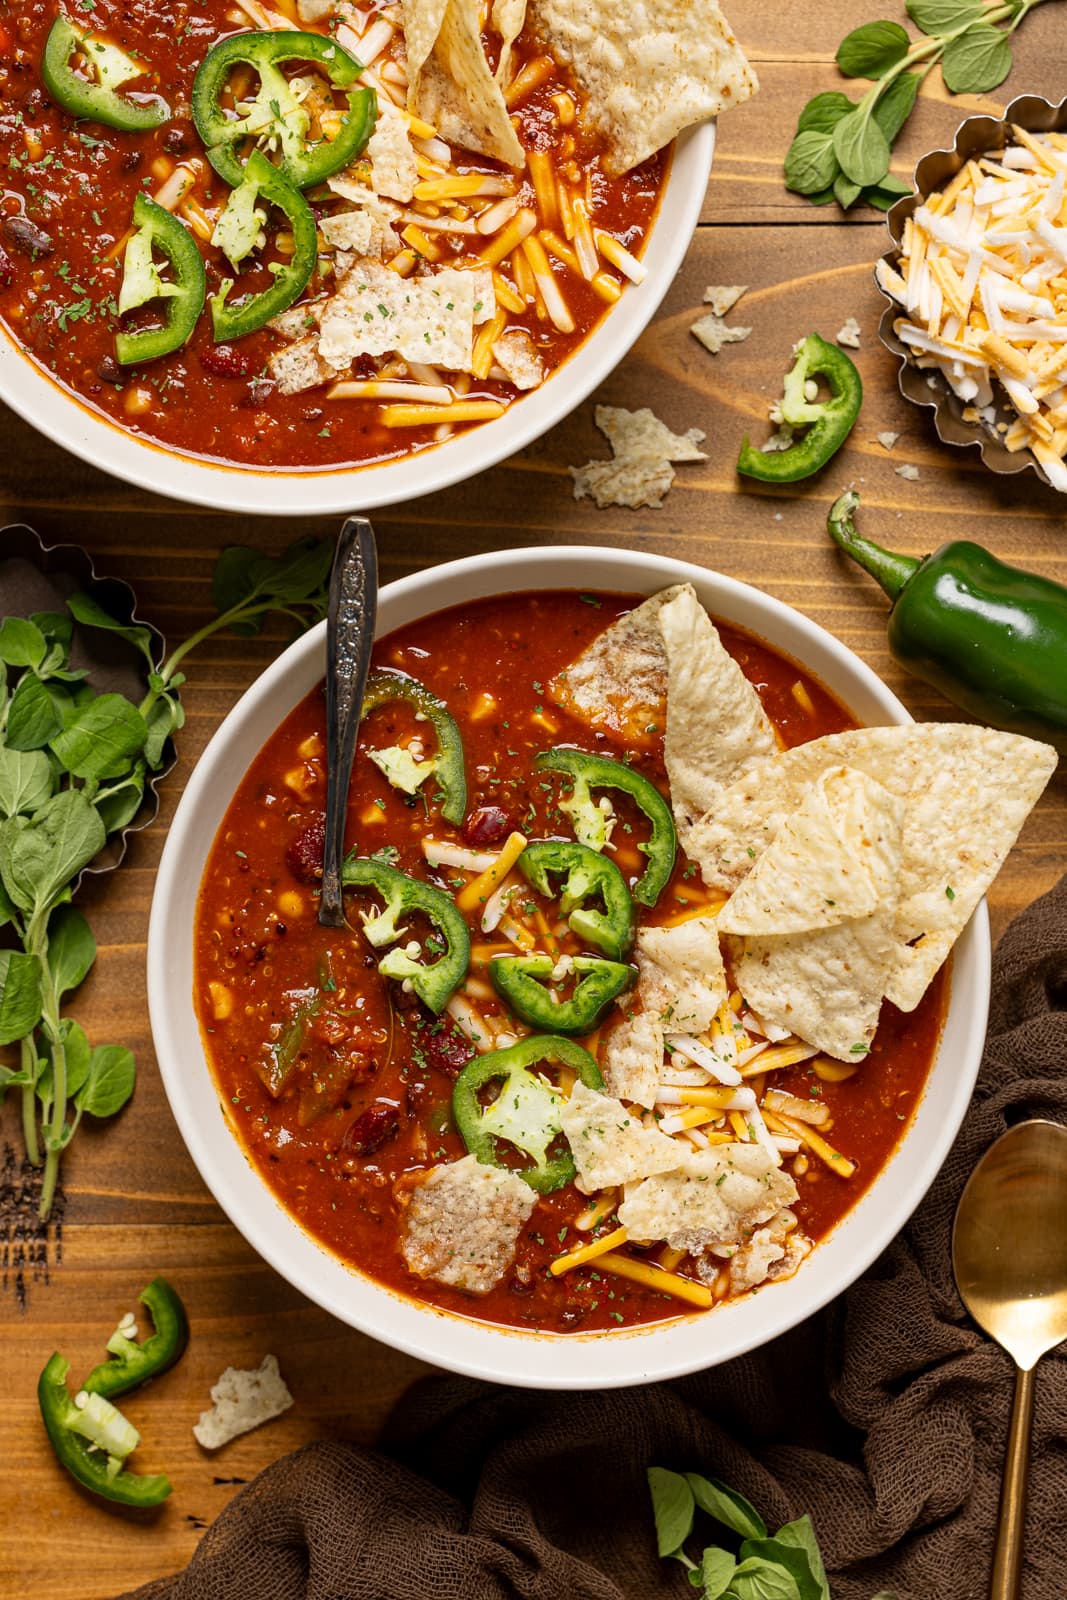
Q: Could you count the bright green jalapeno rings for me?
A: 13